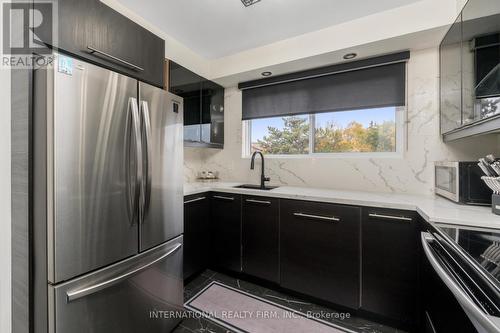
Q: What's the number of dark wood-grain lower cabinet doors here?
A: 5